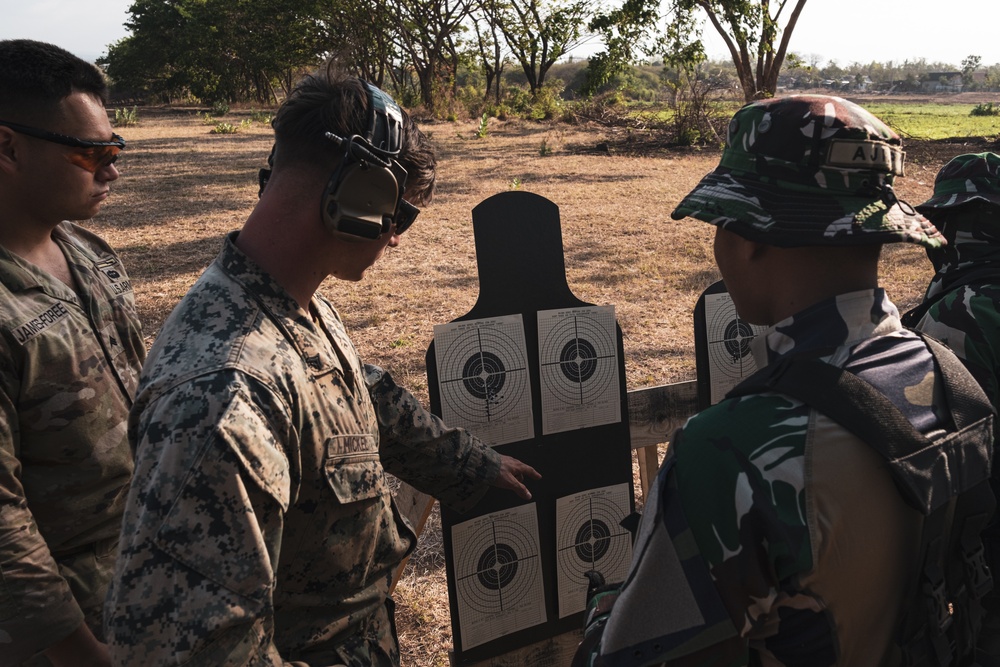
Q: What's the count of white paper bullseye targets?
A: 5